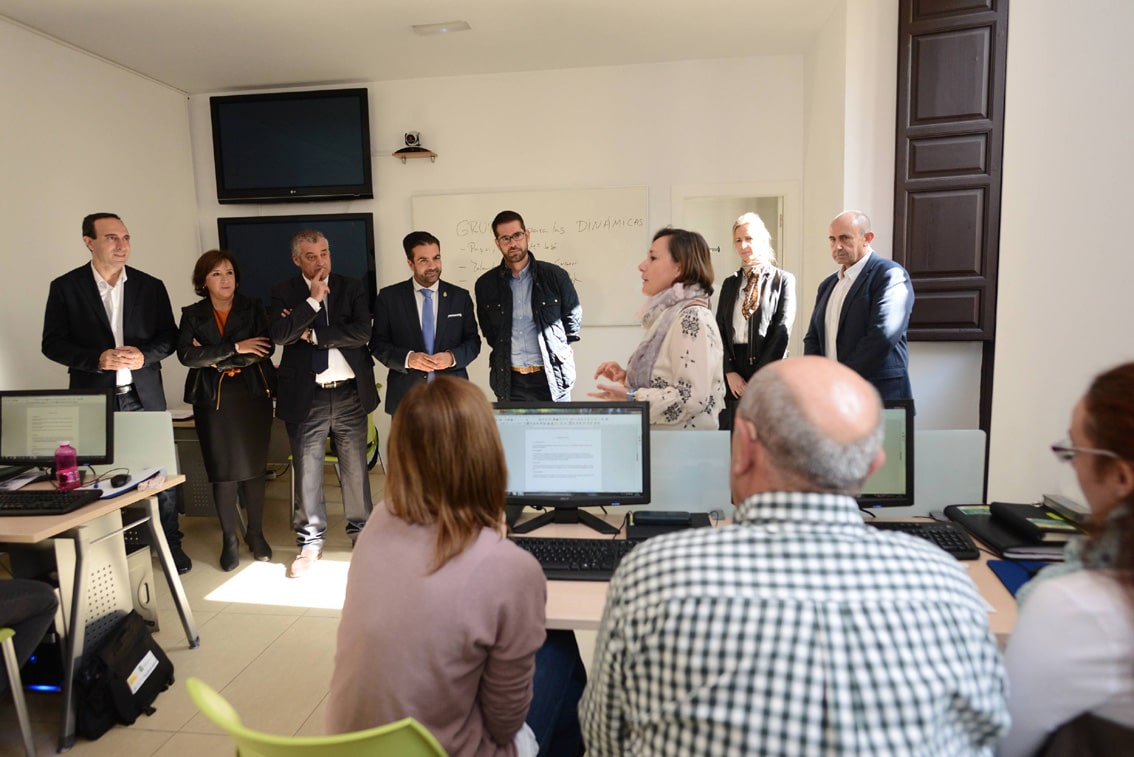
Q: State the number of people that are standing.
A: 8